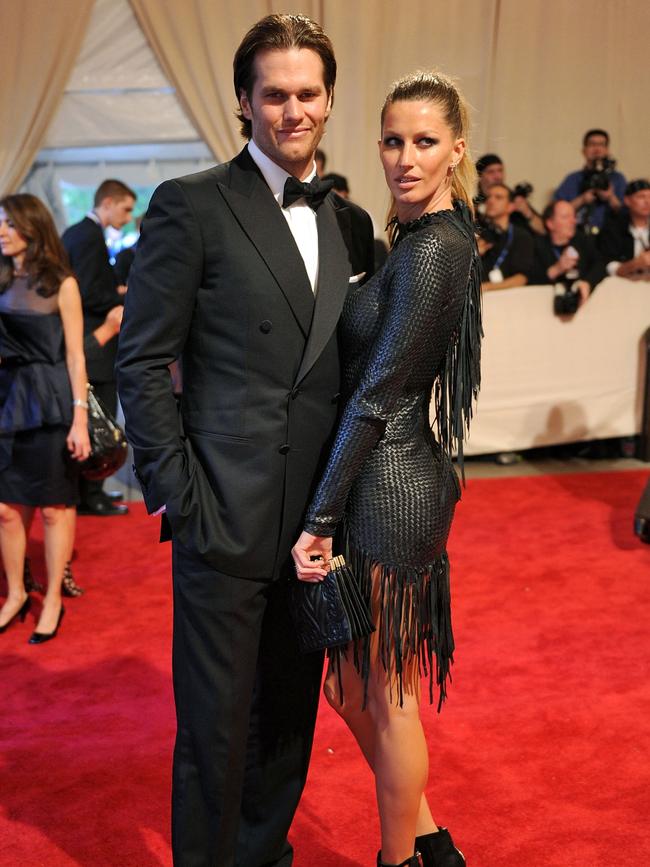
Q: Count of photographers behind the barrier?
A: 5